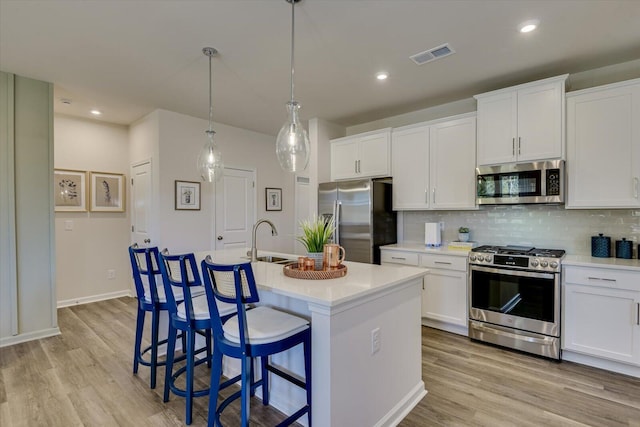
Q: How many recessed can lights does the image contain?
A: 3